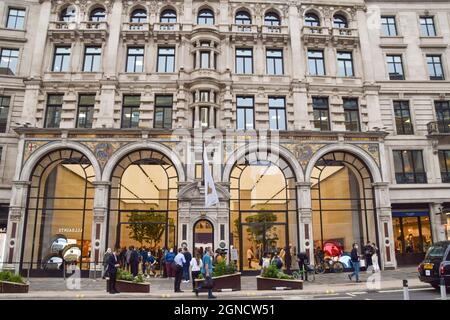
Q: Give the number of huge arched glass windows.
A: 4